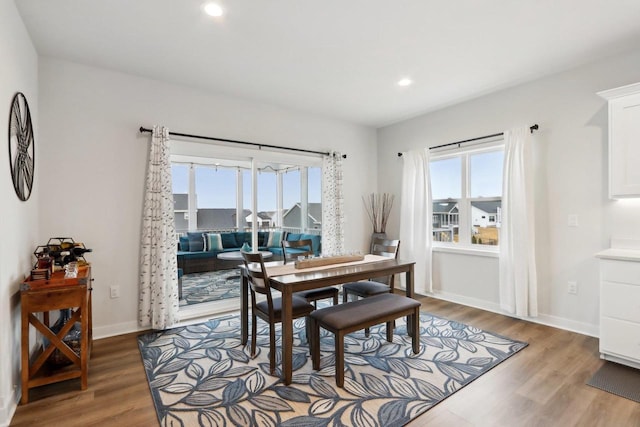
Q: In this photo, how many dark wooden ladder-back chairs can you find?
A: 3